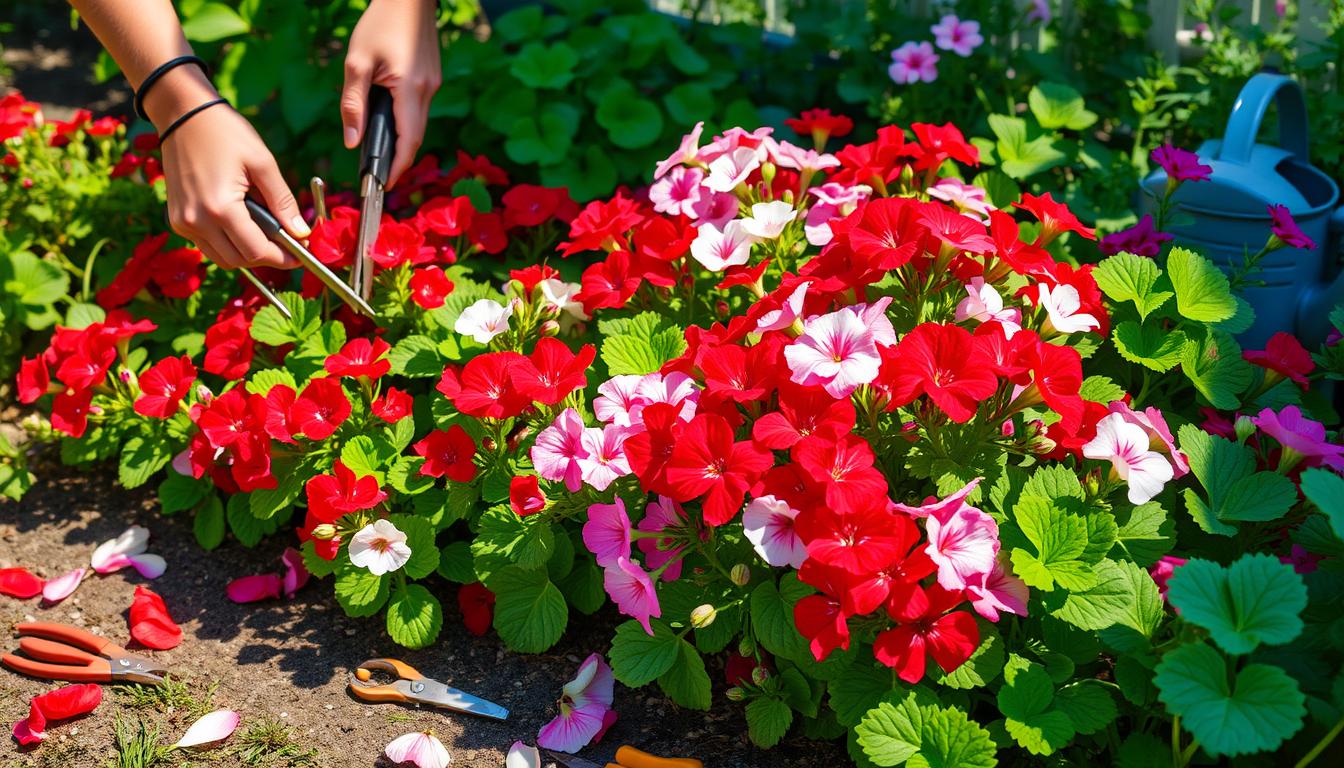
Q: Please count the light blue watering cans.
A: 1